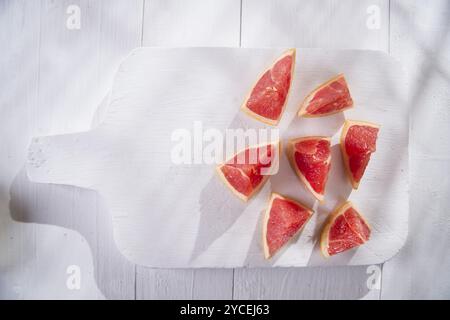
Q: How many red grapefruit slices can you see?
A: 7